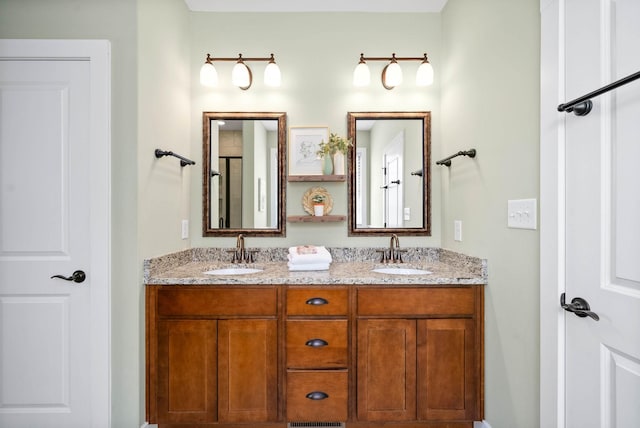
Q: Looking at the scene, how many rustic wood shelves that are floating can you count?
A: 2